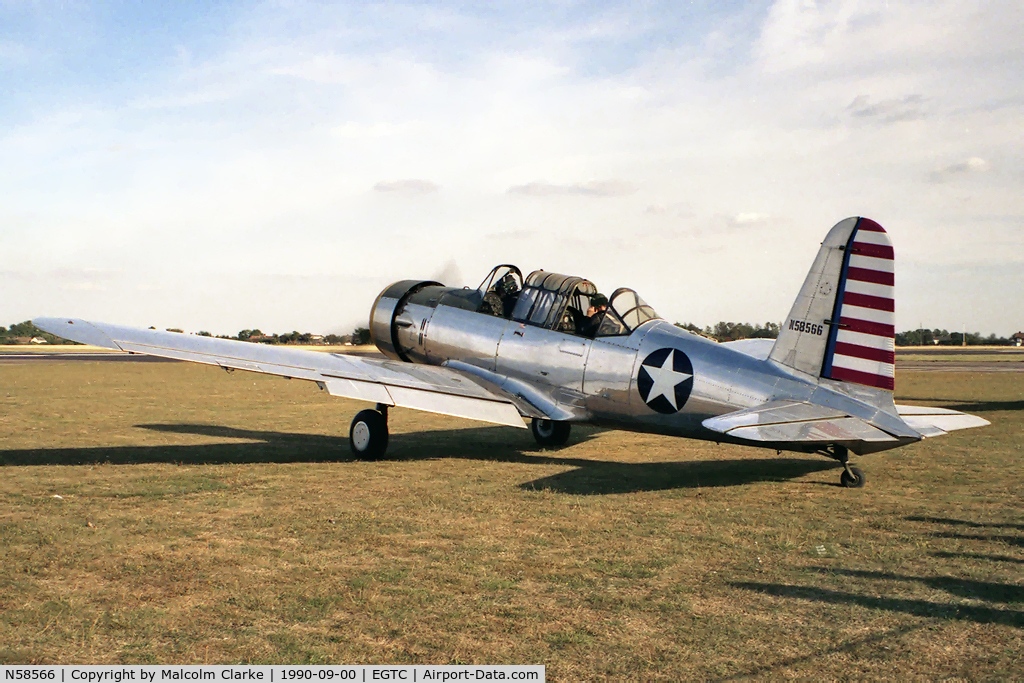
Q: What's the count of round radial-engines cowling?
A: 1